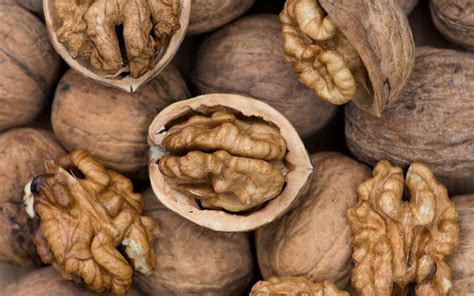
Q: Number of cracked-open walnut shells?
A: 3